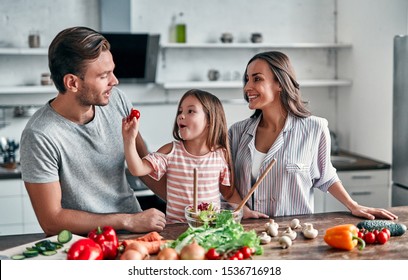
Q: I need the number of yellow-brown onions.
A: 4